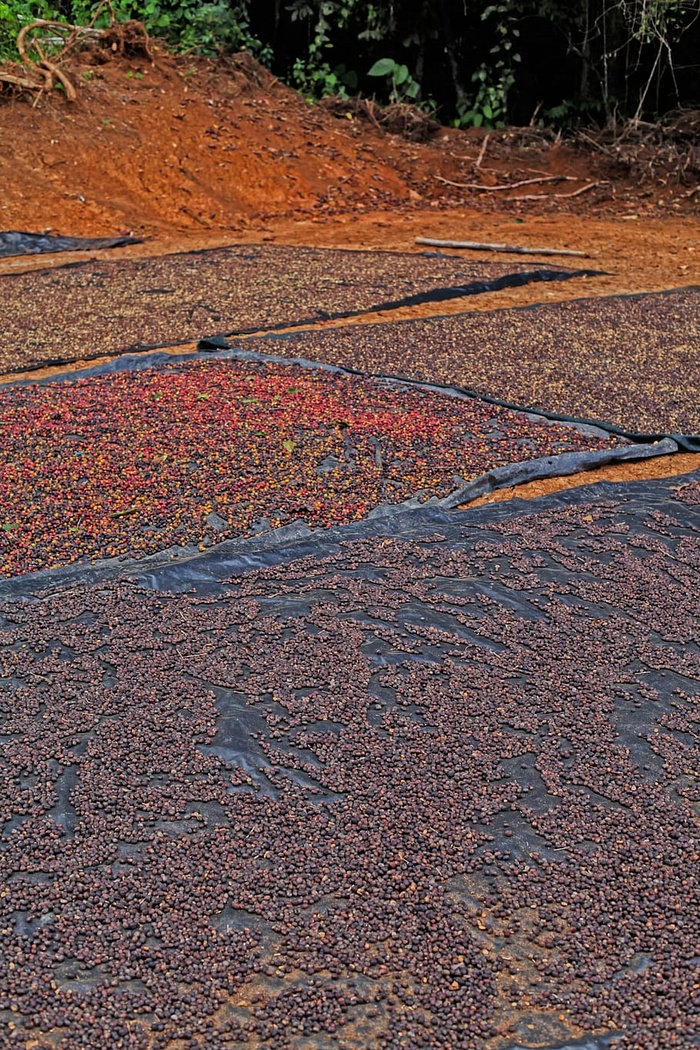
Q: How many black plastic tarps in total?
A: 5